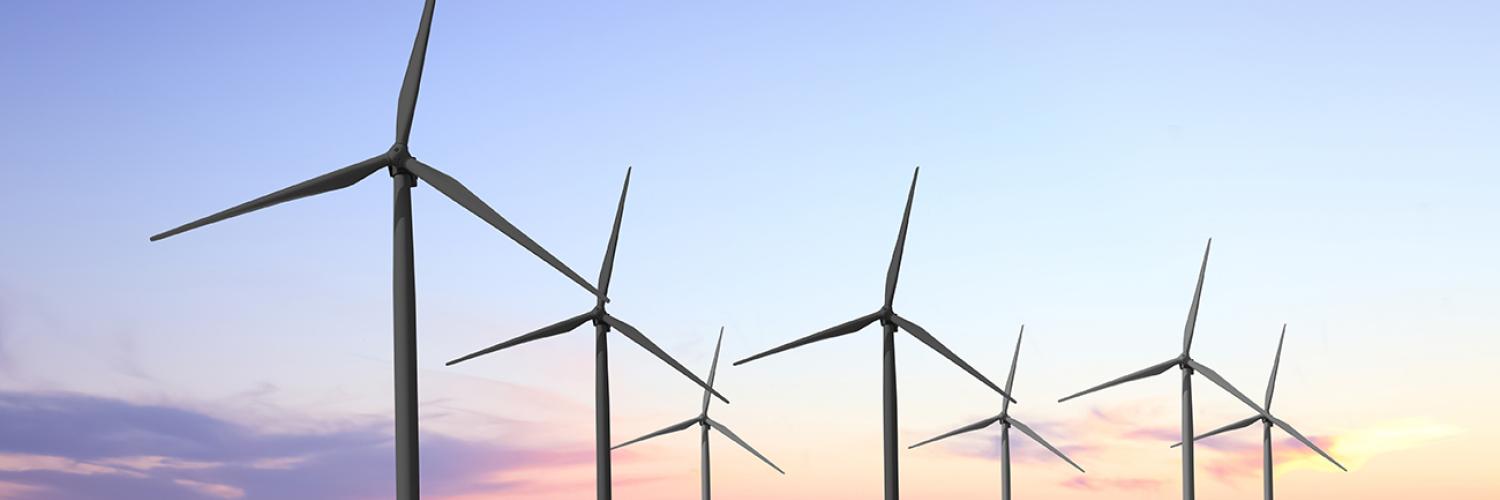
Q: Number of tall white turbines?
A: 7